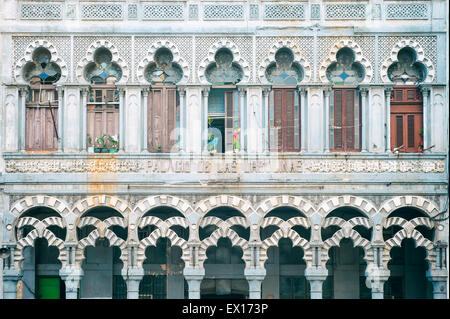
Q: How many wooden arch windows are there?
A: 7